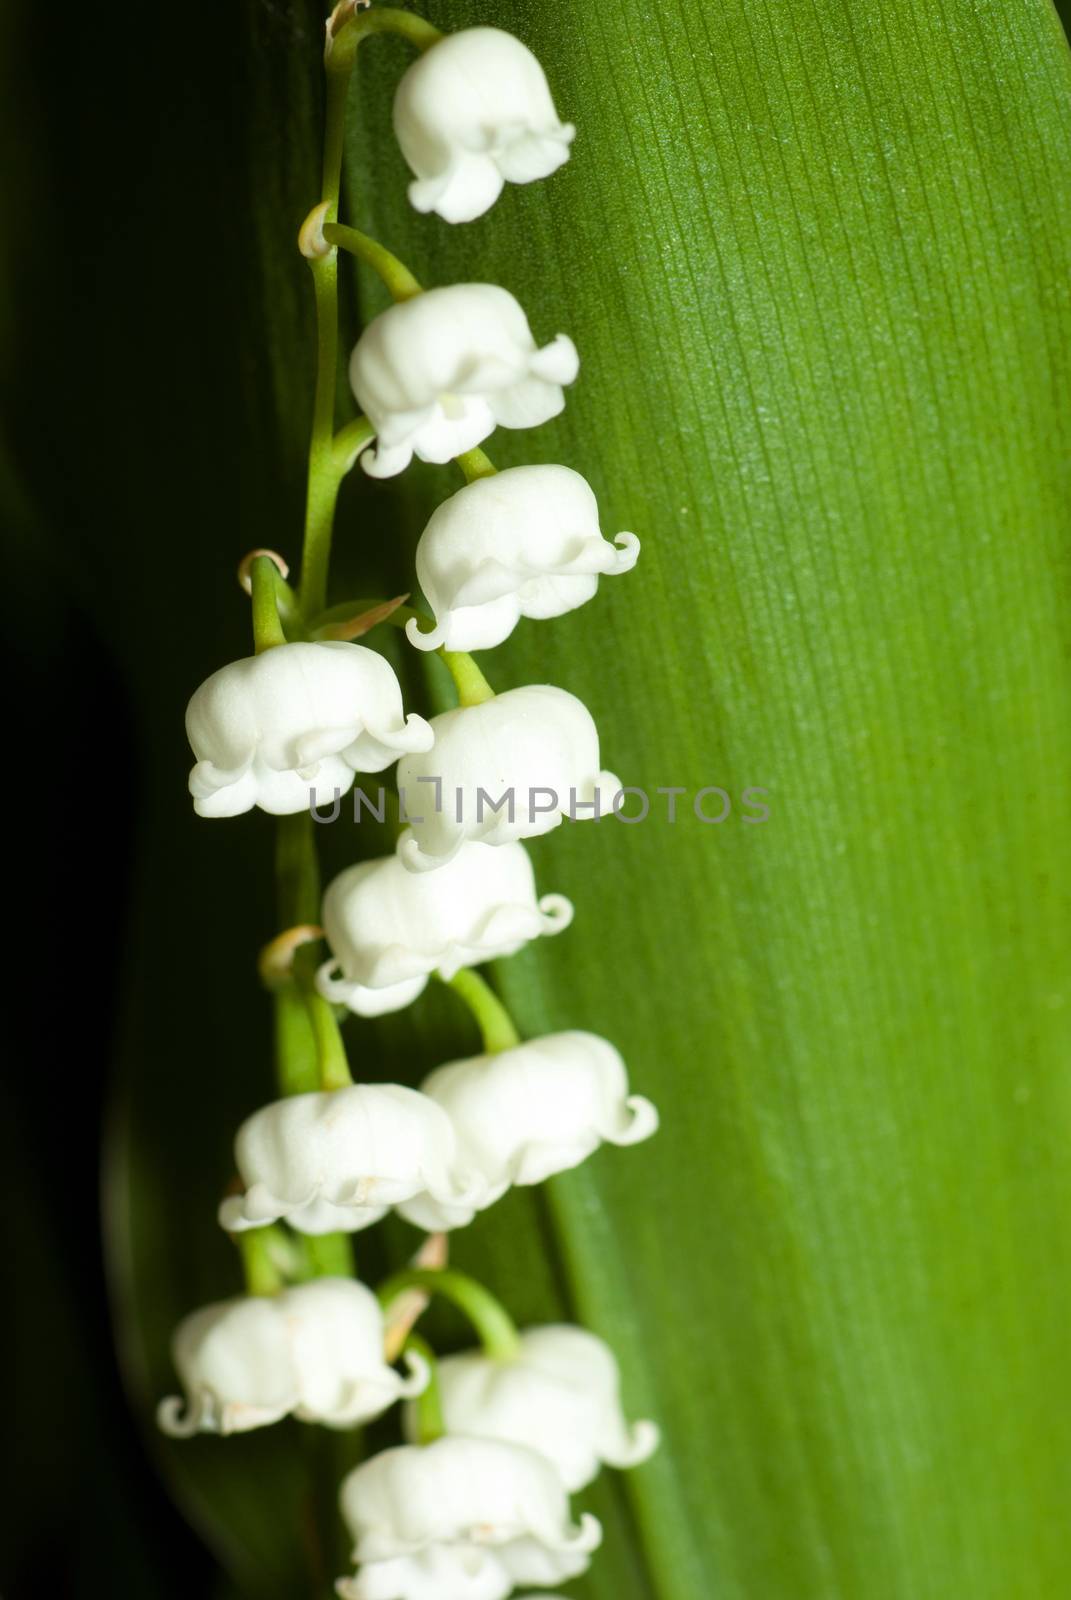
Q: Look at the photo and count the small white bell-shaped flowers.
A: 11